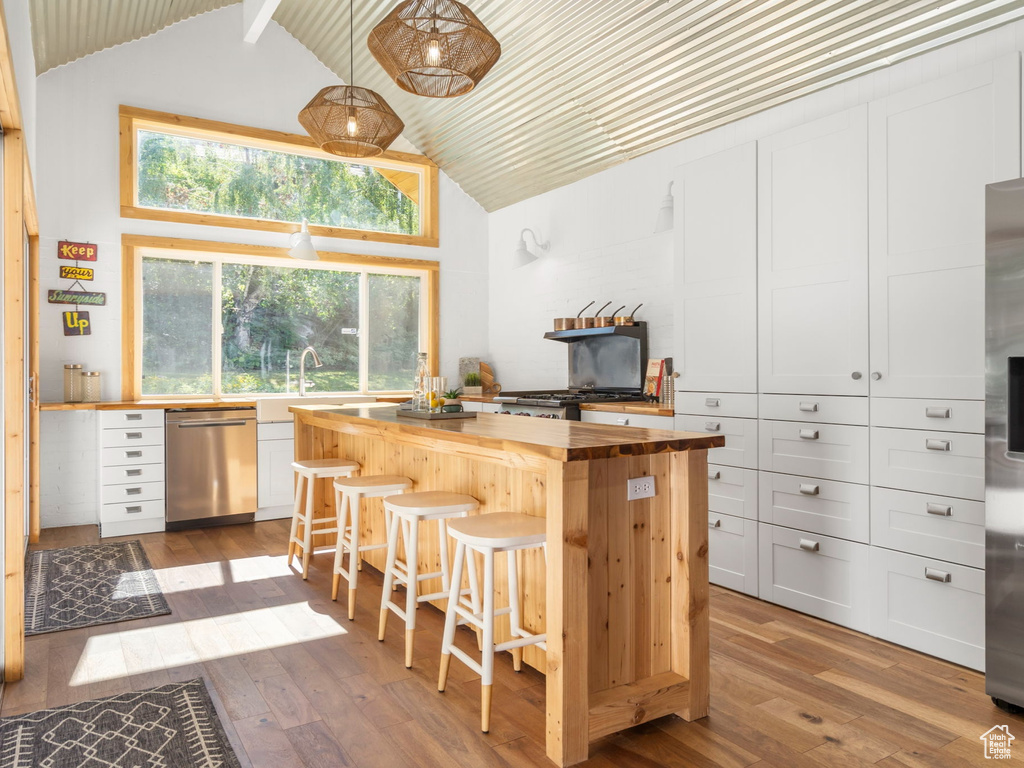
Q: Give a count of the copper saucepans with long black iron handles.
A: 4